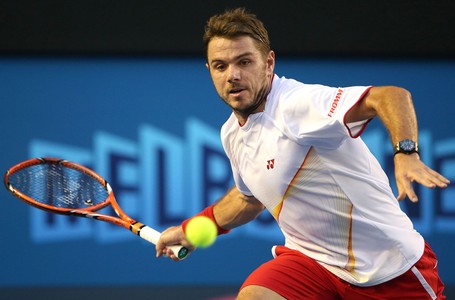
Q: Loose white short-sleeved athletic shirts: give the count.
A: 1